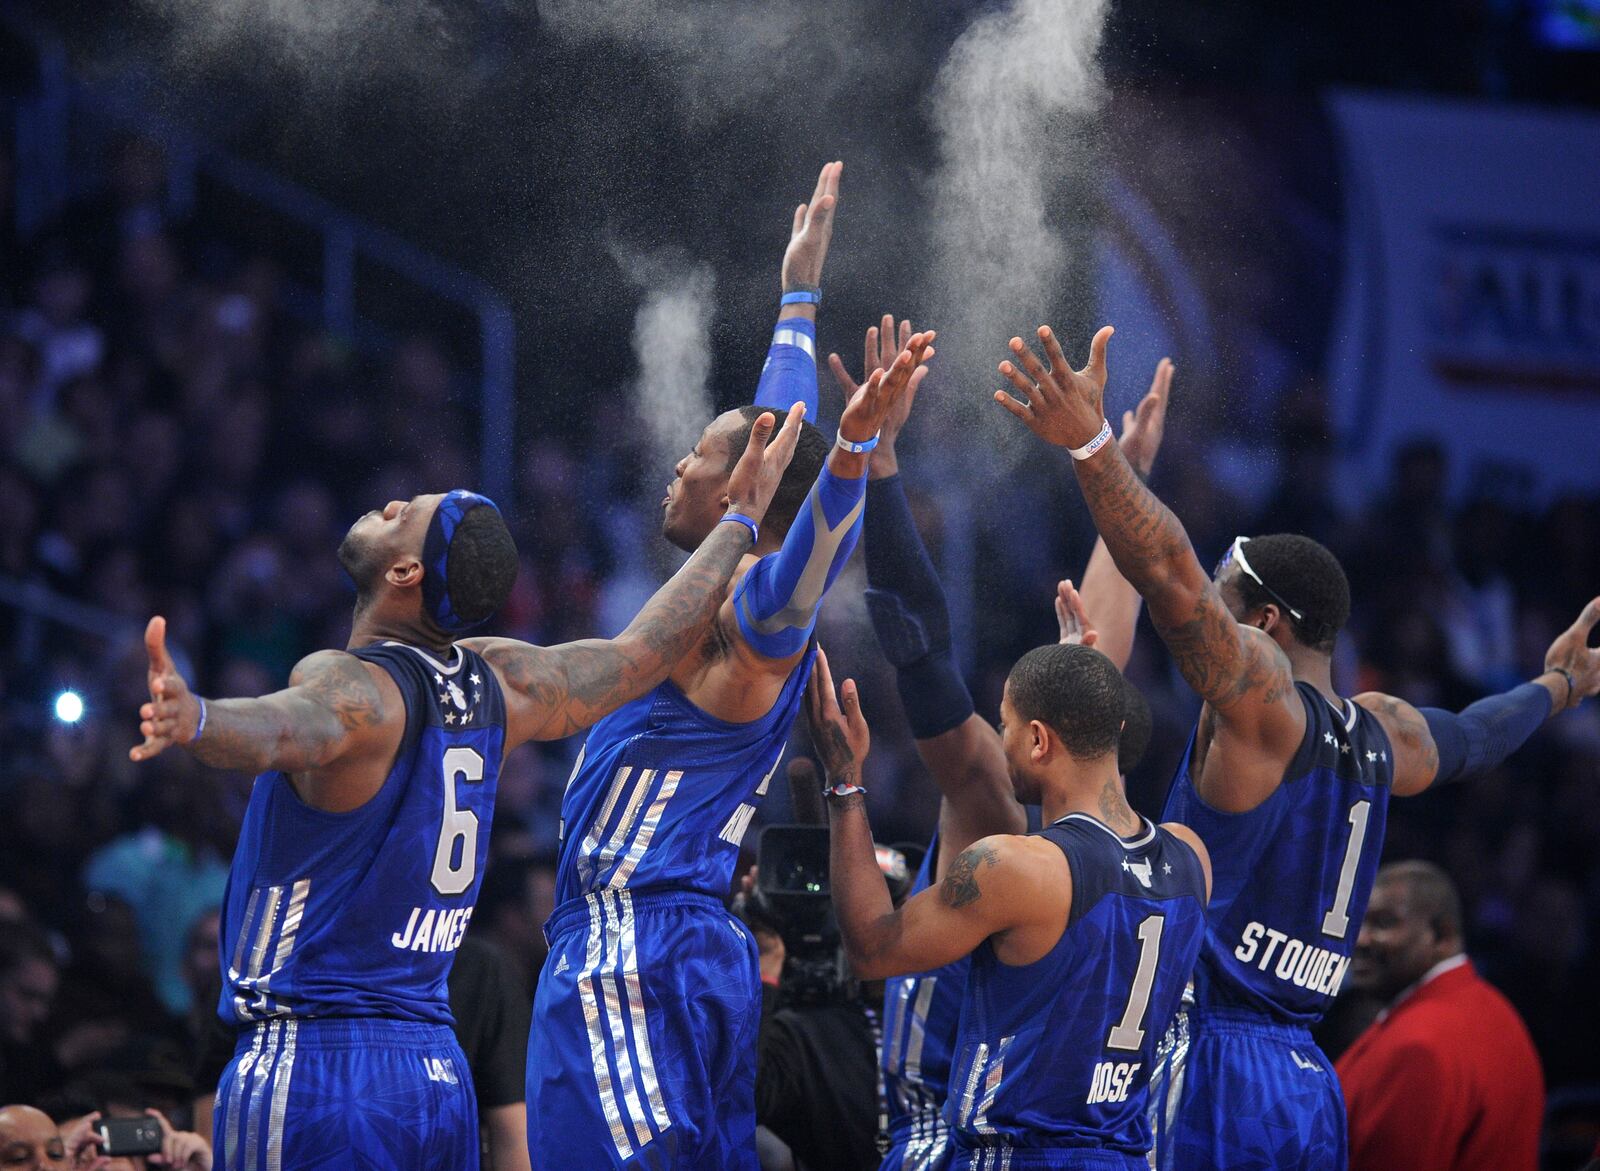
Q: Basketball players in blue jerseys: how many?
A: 5